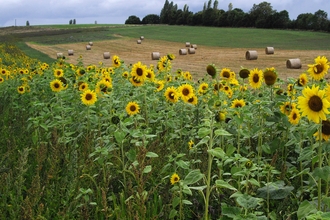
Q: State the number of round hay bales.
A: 15